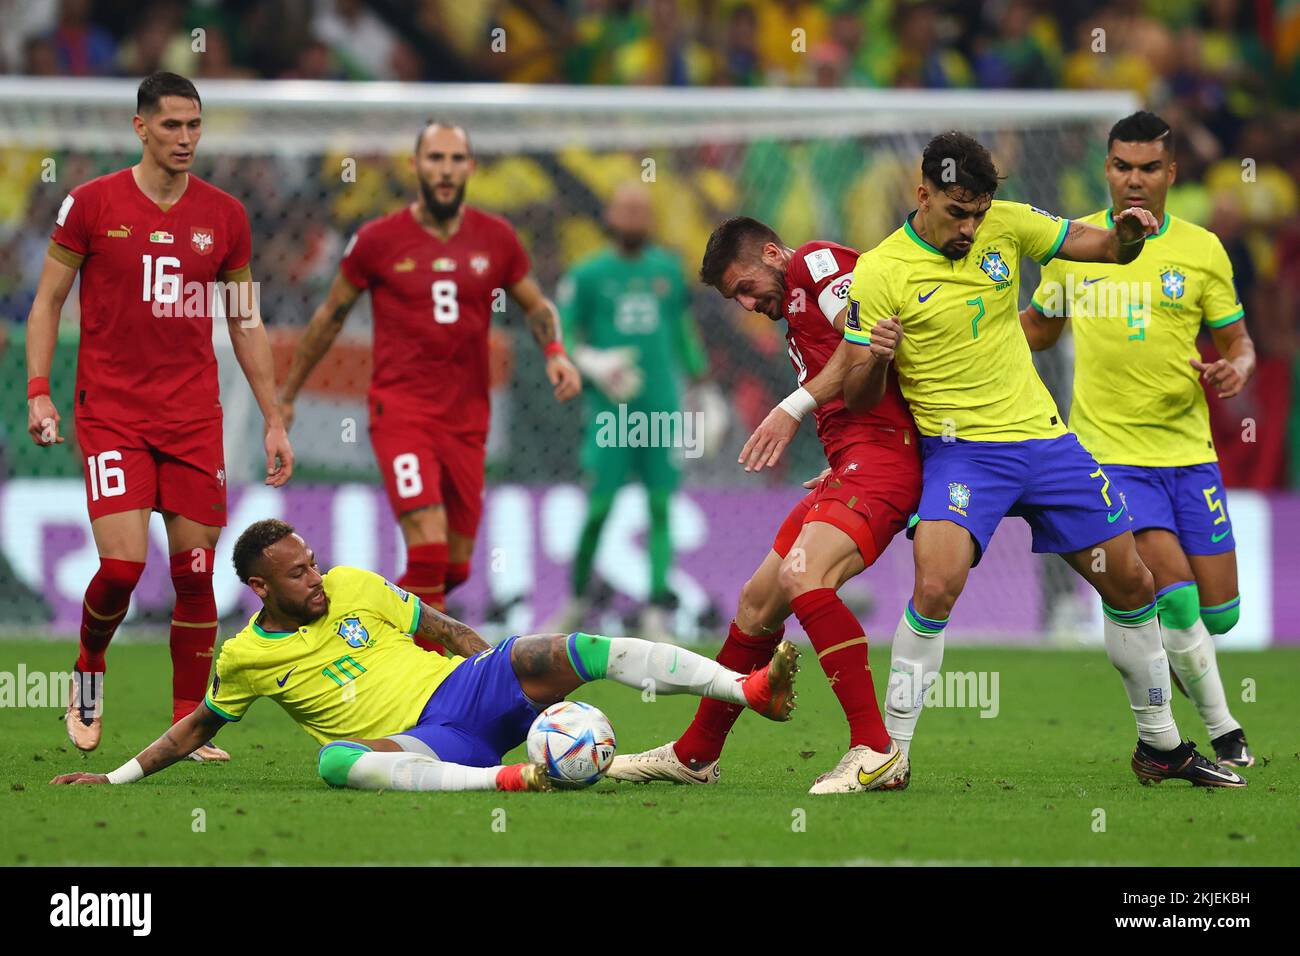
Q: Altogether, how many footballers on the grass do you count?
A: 7